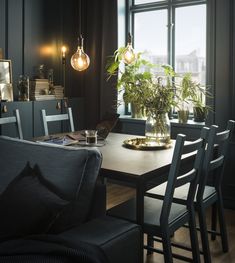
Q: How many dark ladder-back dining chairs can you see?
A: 4